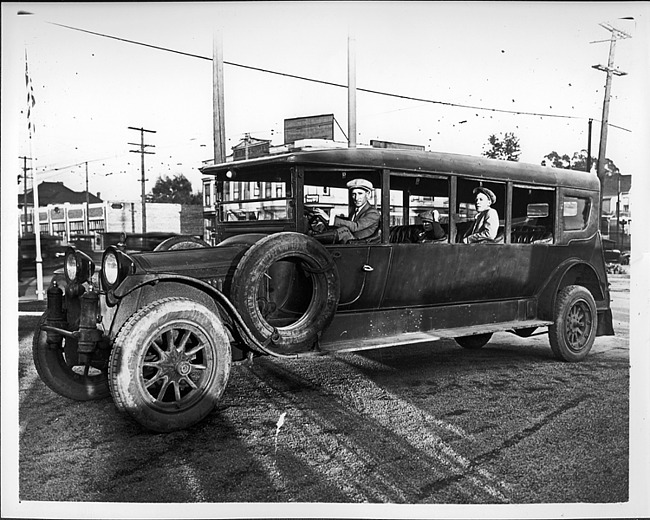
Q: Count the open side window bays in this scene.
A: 4